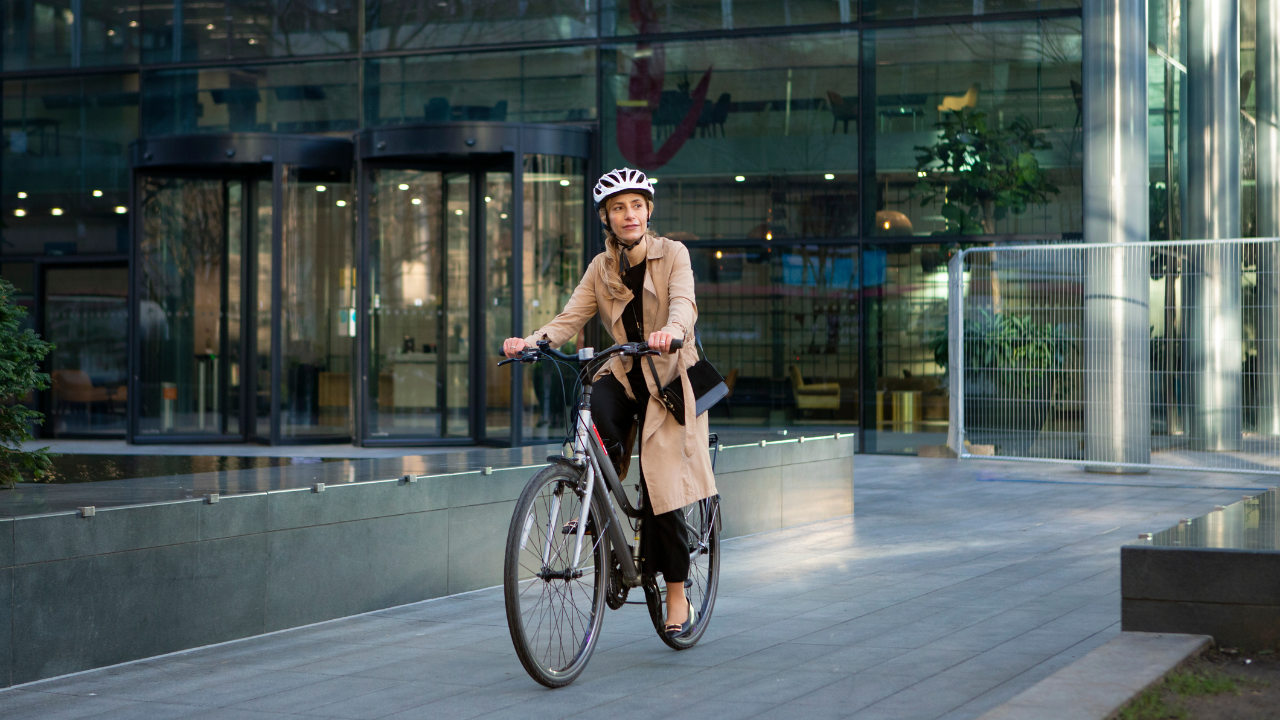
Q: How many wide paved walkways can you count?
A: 1